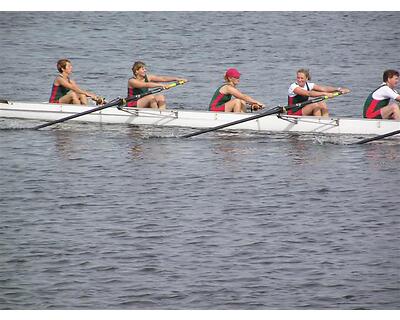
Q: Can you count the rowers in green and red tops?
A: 5